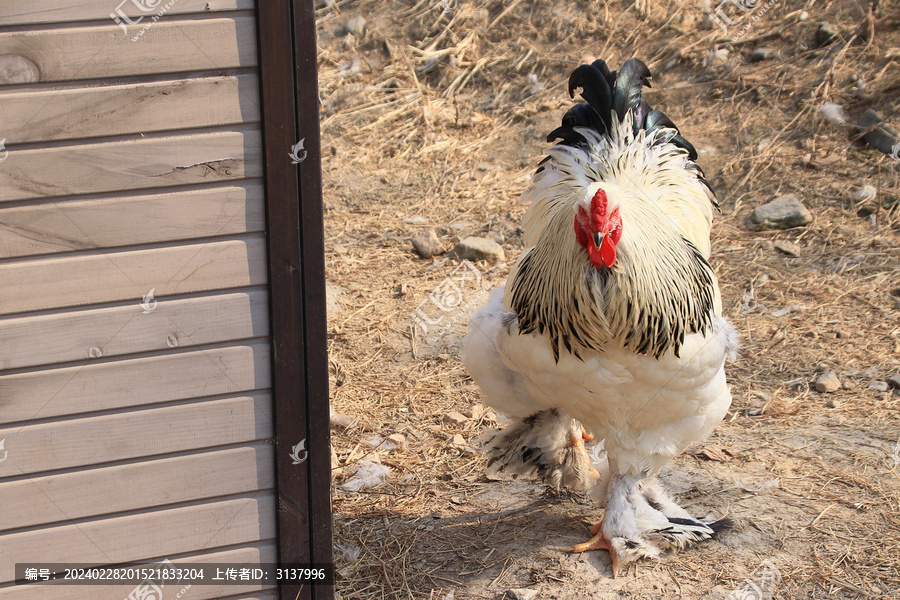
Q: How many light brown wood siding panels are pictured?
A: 12